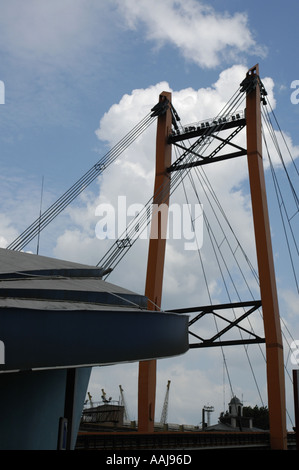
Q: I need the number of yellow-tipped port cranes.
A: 4